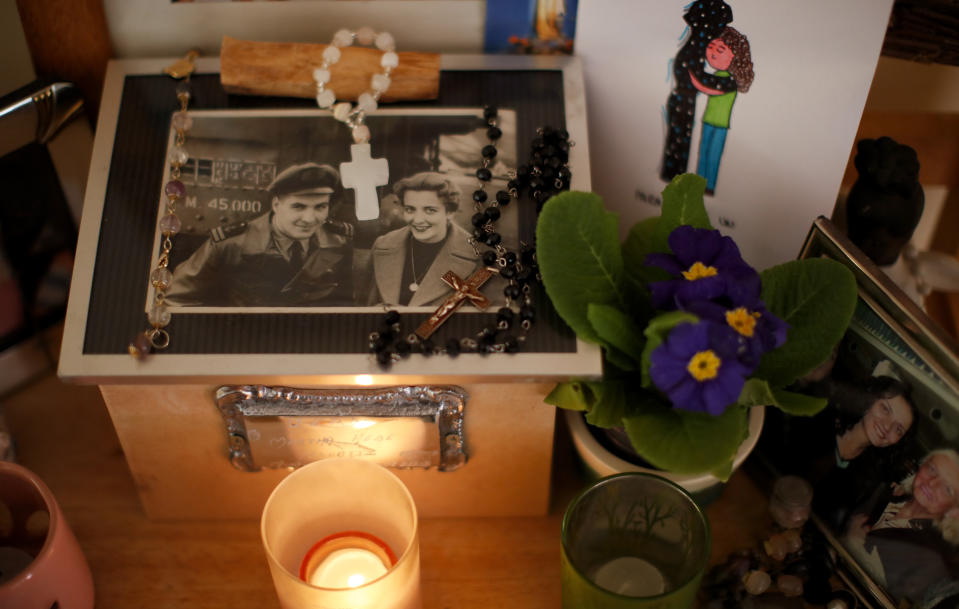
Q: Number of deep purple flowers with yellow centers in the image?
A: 3